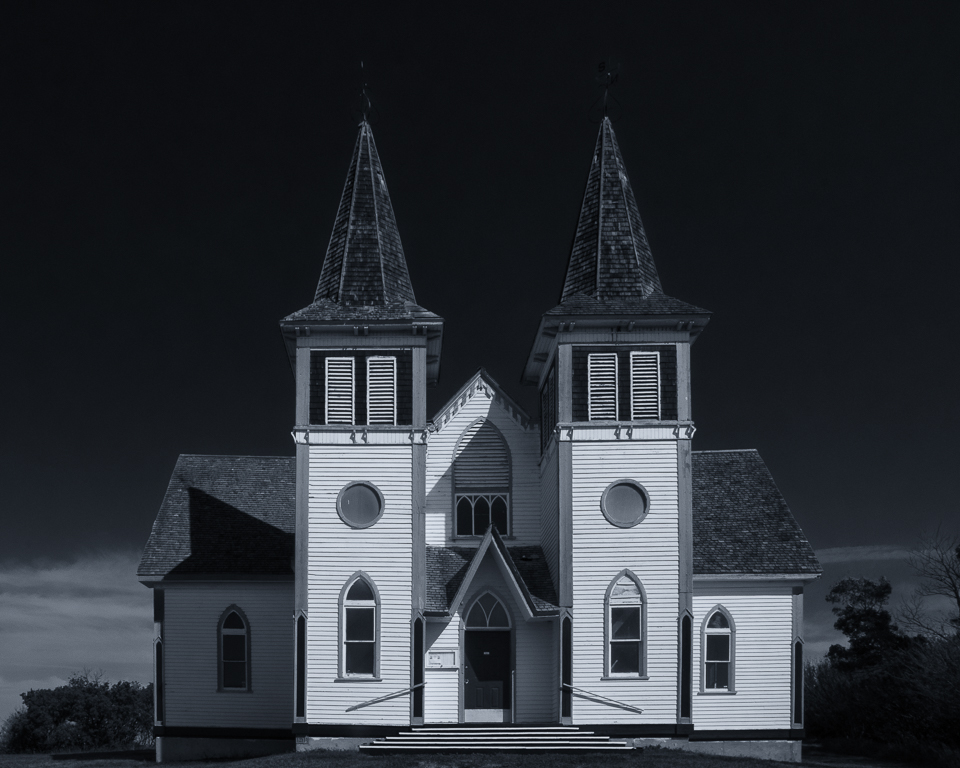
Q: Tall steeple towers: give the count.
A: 2